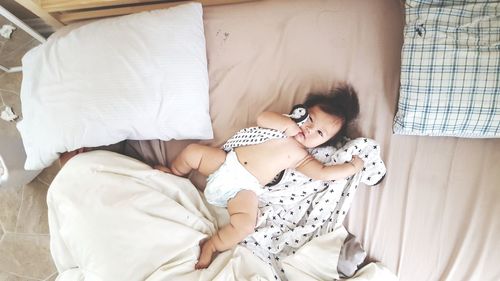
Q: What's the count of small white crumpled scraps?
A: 2